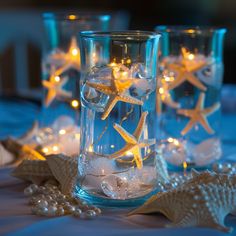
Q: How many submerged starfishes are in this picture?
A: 6